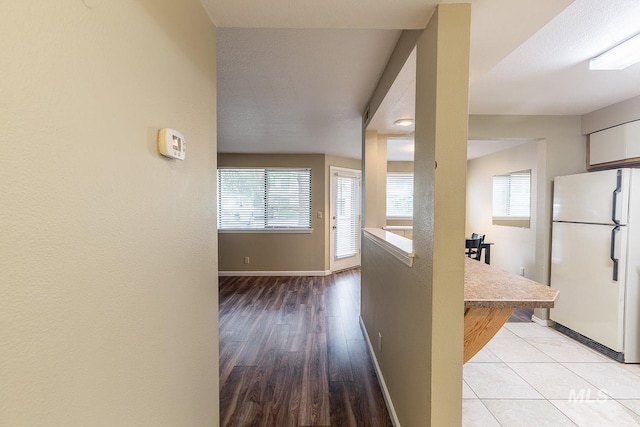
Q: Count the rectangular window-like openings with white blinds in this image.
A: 4